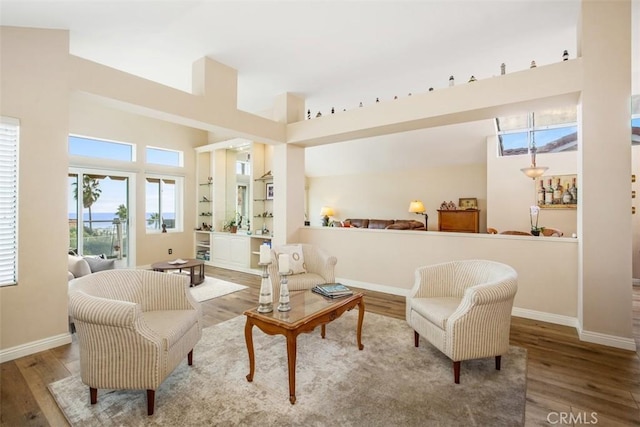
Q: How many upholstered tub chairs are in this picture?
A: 3